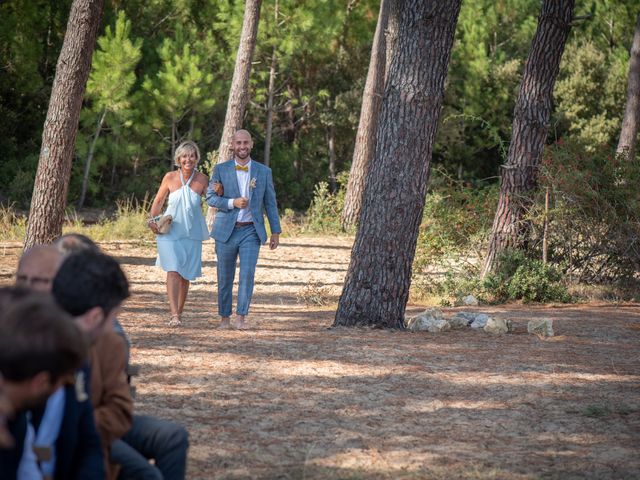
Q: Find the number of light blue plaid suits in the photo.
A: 1